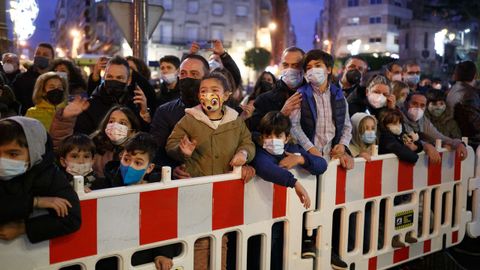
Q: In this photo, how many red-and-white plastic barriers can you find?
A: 2